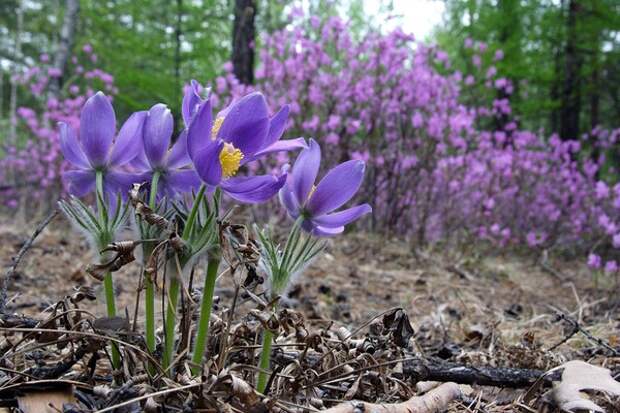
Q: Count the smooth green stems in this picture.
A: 5